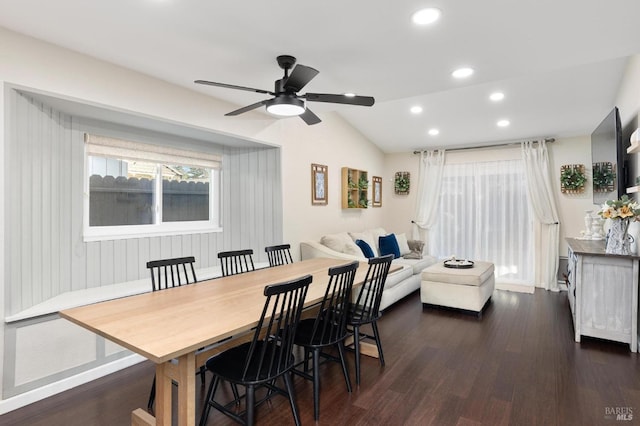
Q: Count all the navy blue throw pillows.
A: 2